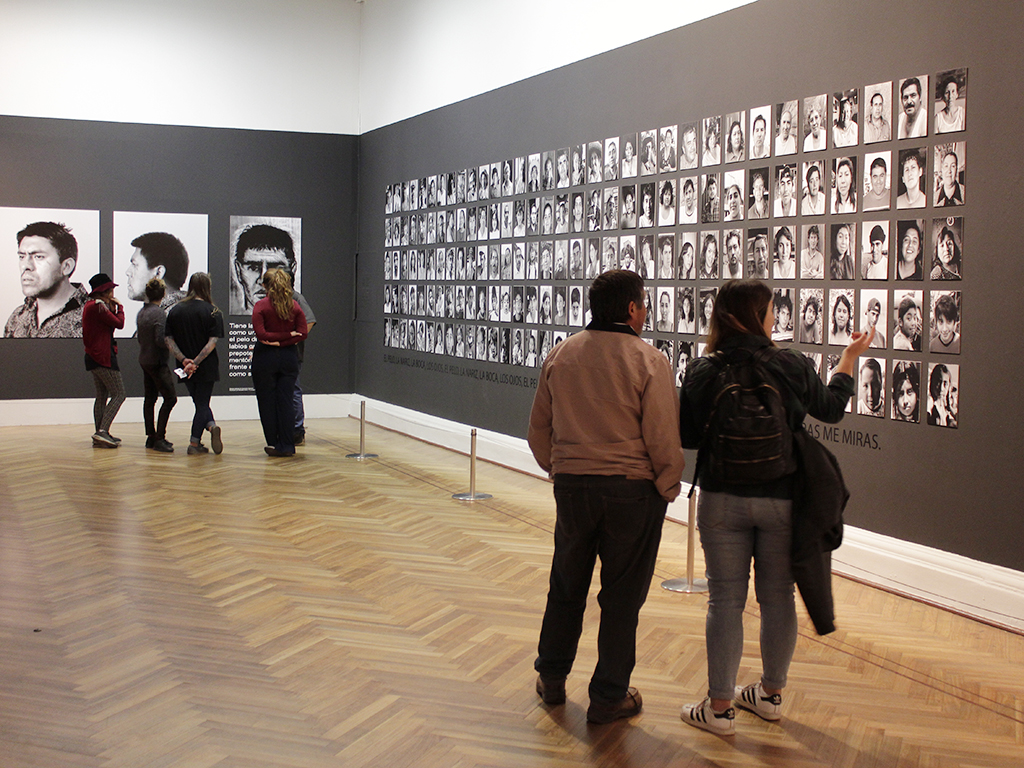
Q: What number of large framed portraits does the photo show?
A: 3